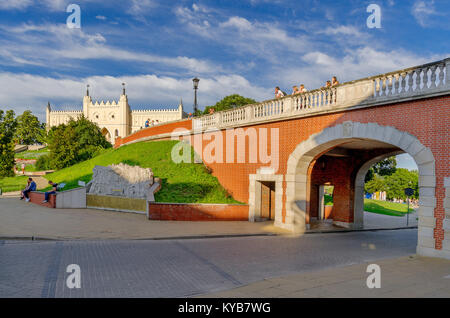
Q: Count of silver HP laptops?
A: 0